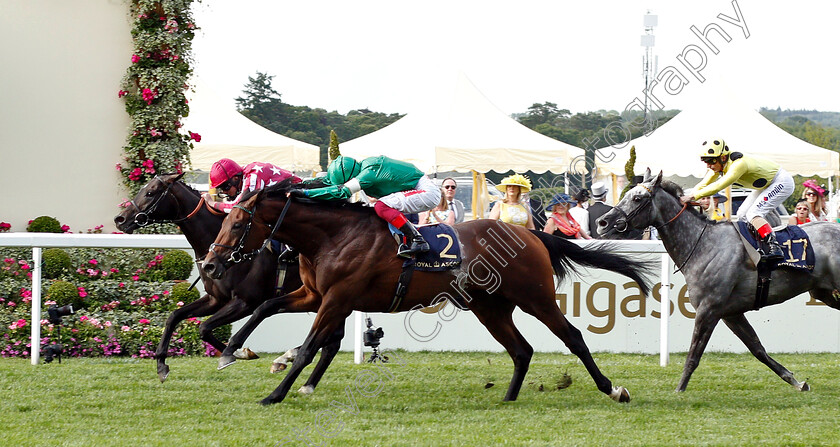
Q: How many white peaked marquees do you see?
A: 3